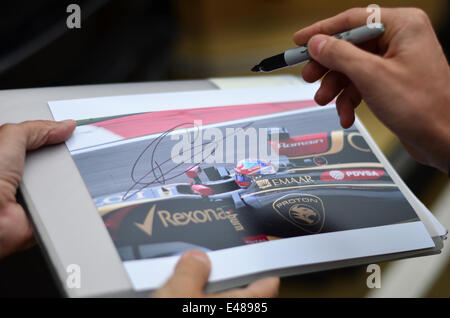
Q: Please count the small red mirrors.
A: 2